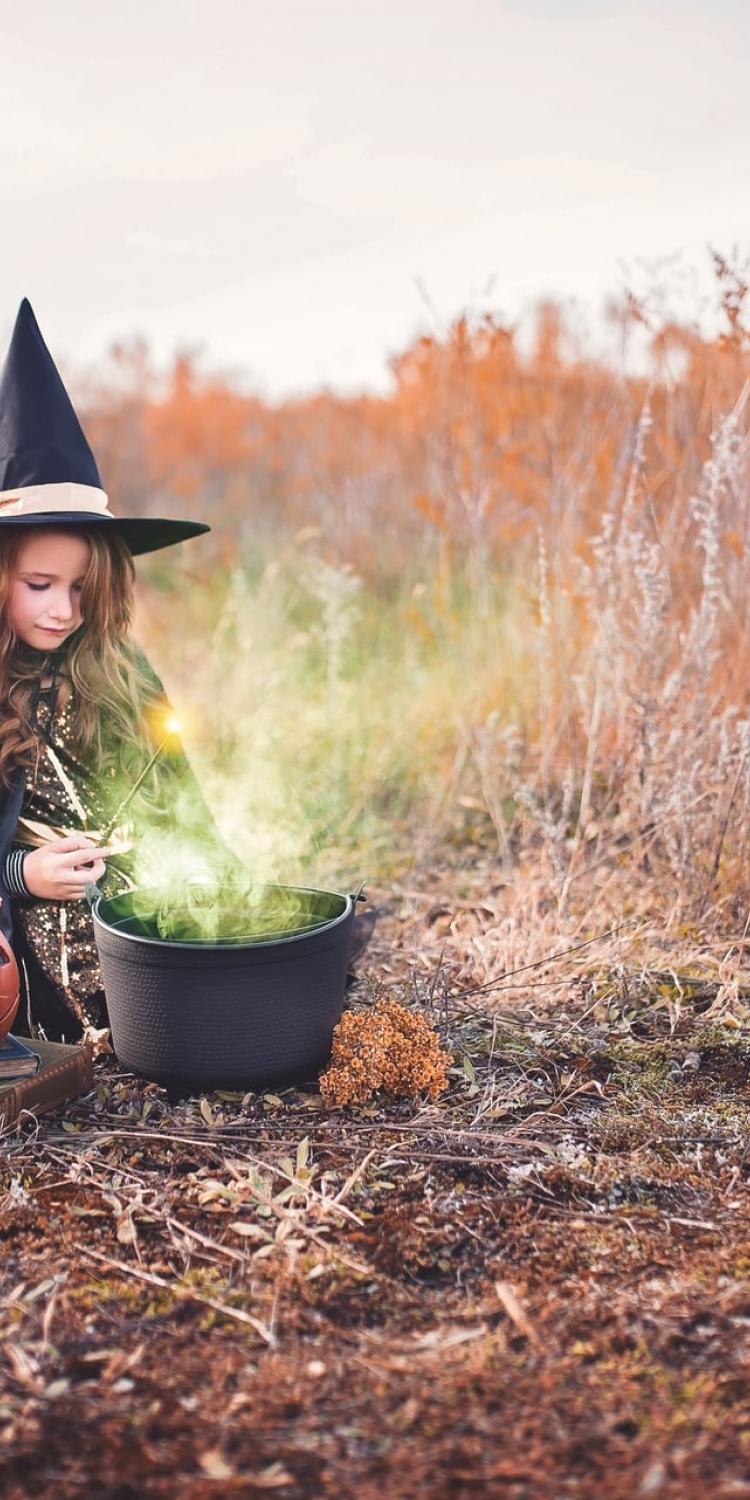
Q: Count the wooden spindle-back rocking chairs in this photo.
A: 0